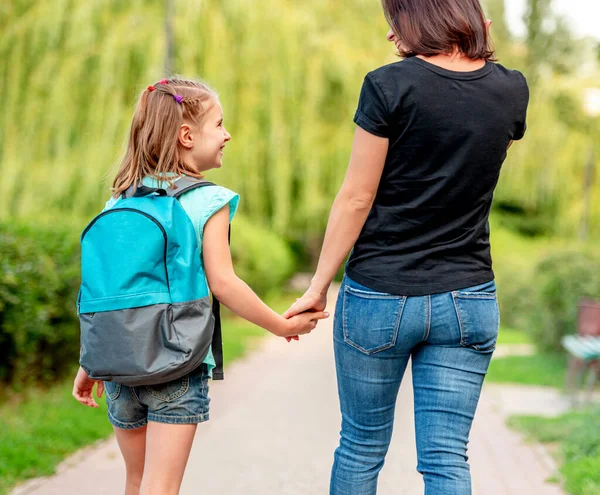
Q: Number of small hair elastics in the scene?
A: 3